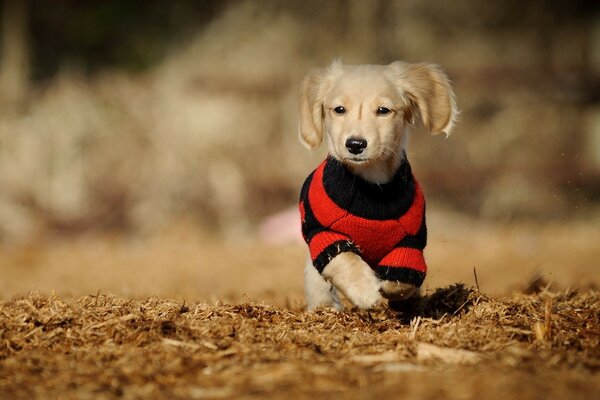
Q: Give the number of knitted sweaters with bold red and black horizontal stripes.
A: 1